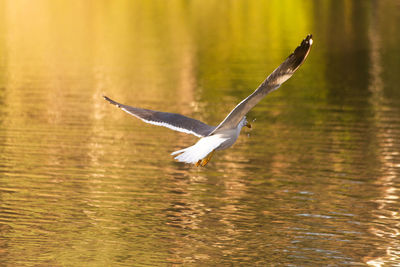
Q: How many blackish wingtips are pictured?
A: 2